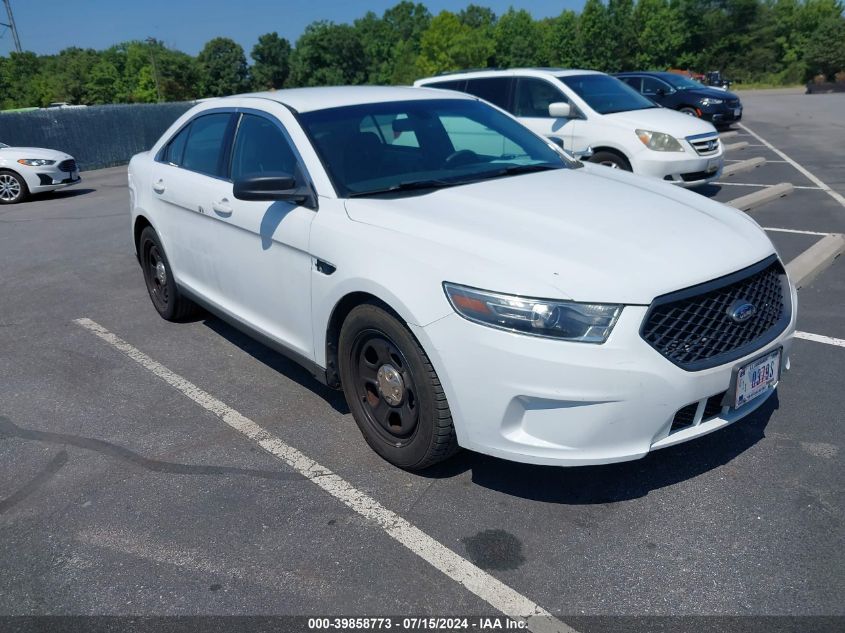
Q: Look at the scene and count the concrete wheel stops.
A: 5